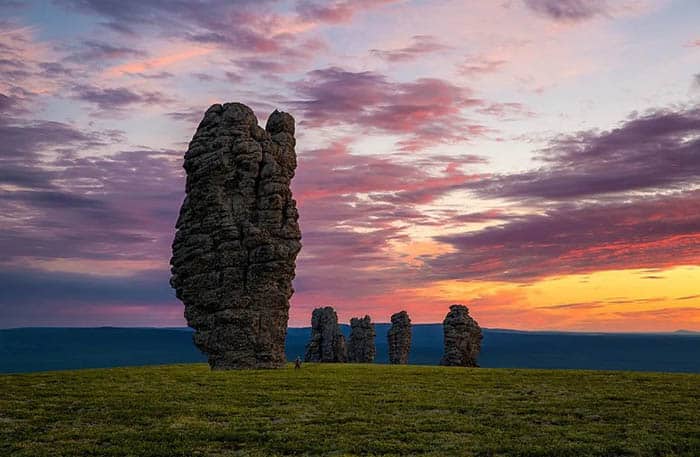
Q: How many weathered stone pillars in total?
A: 5